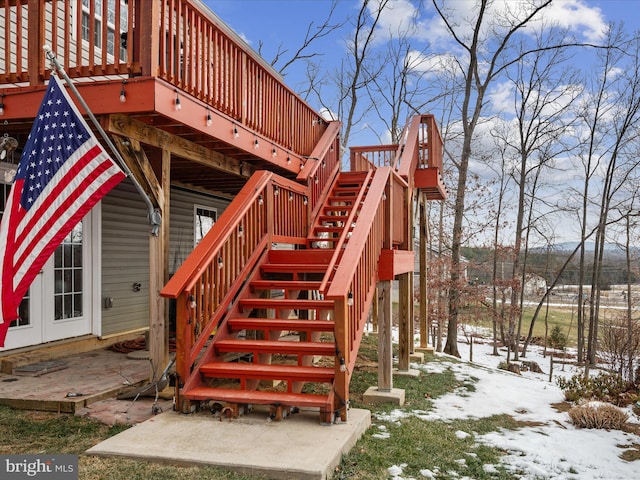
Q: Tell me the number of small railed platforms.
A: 2